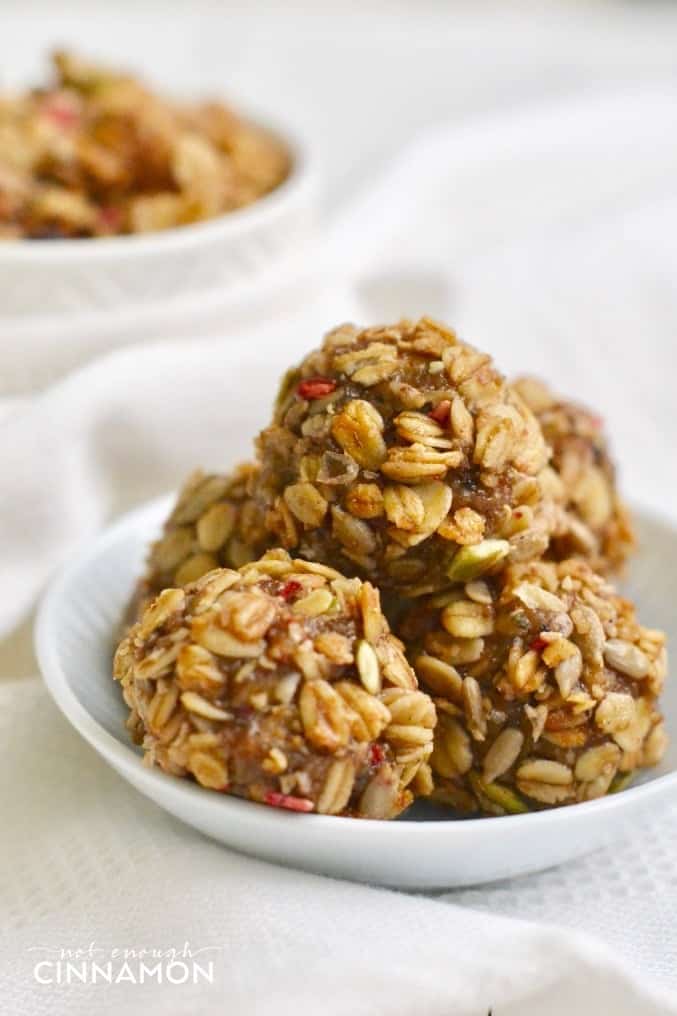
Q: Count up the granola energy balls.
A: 5